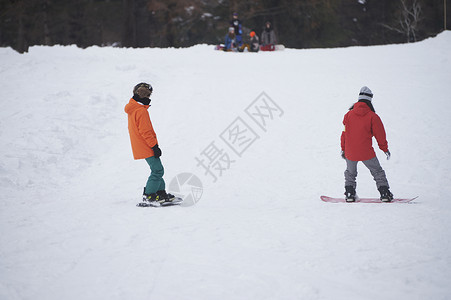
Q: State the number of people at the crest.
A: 4